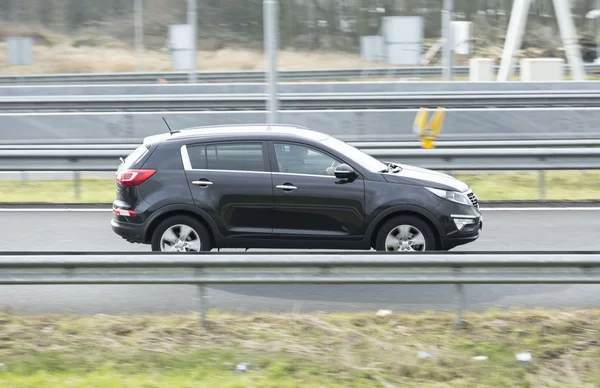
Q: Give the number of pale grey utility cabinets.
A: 2